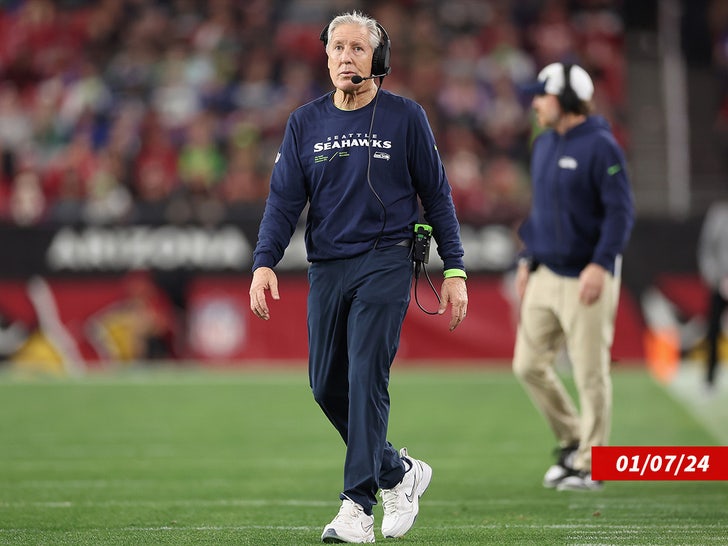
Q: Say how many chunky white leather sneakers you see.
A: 2